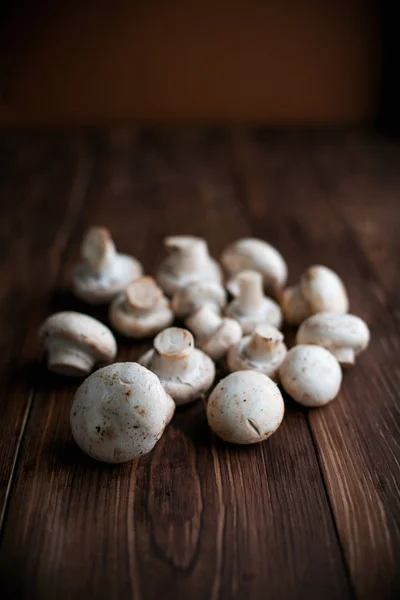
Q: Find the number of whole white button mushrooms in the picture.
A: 15